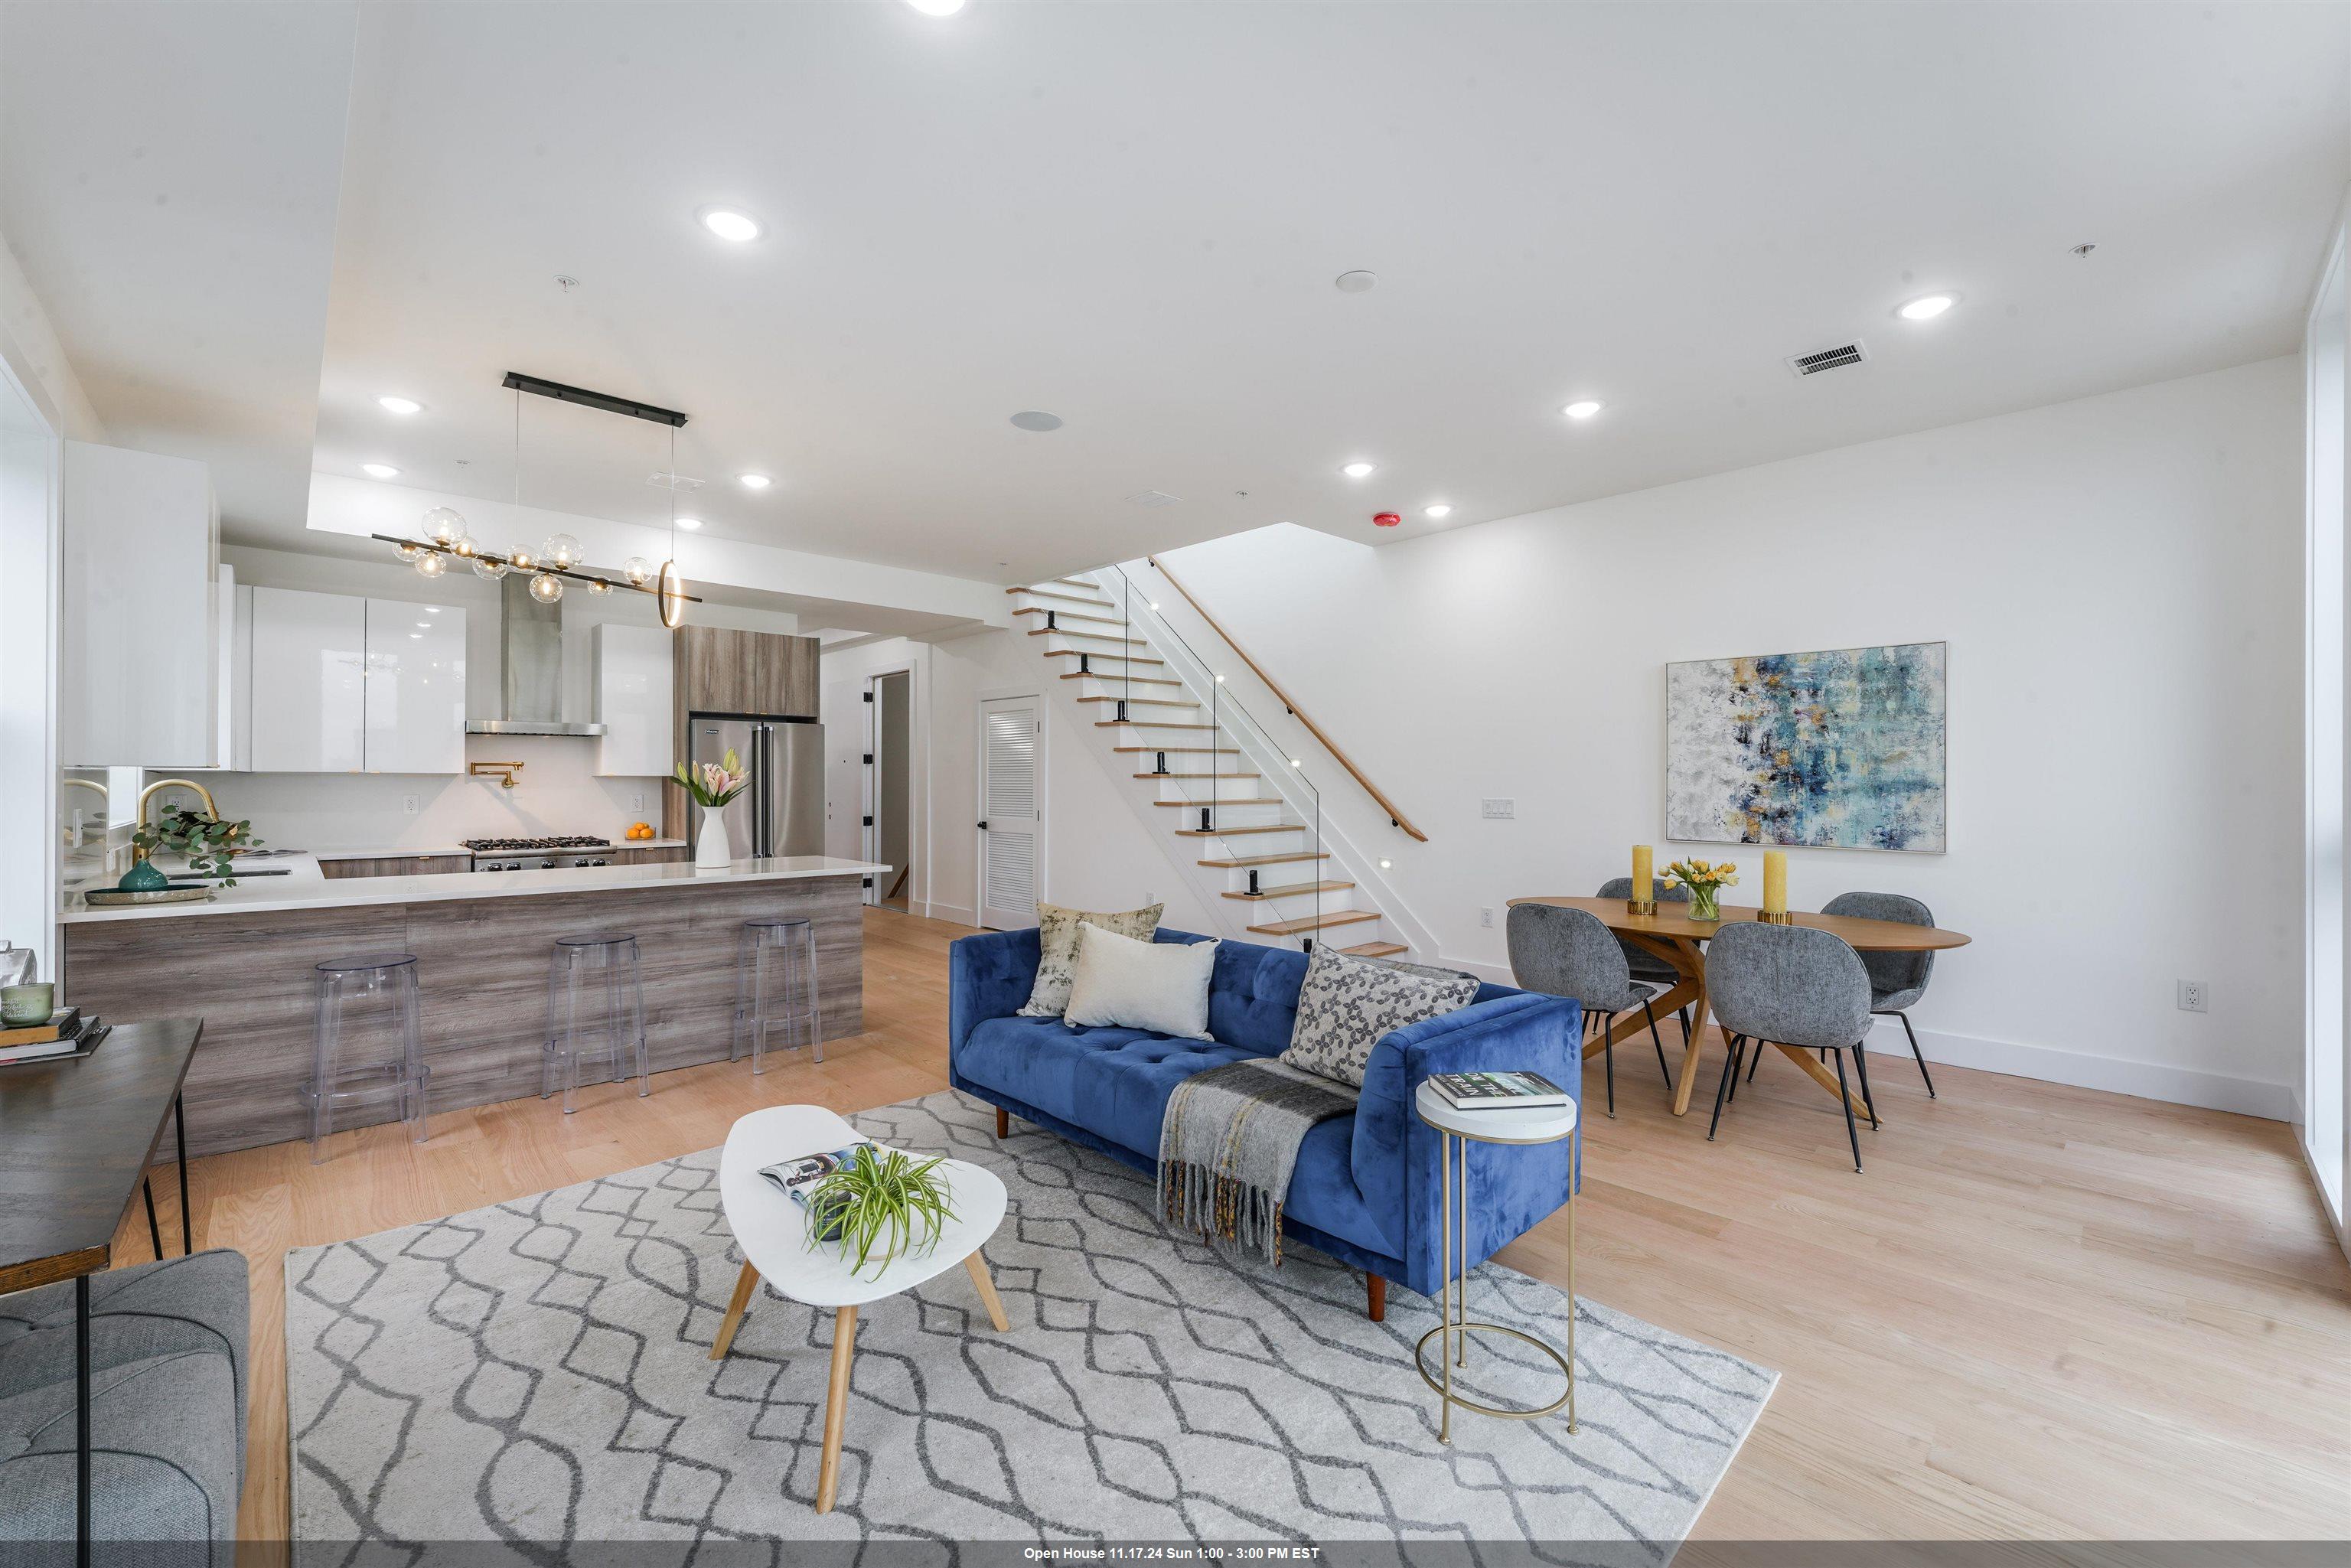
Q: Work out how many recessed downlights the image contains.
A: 10